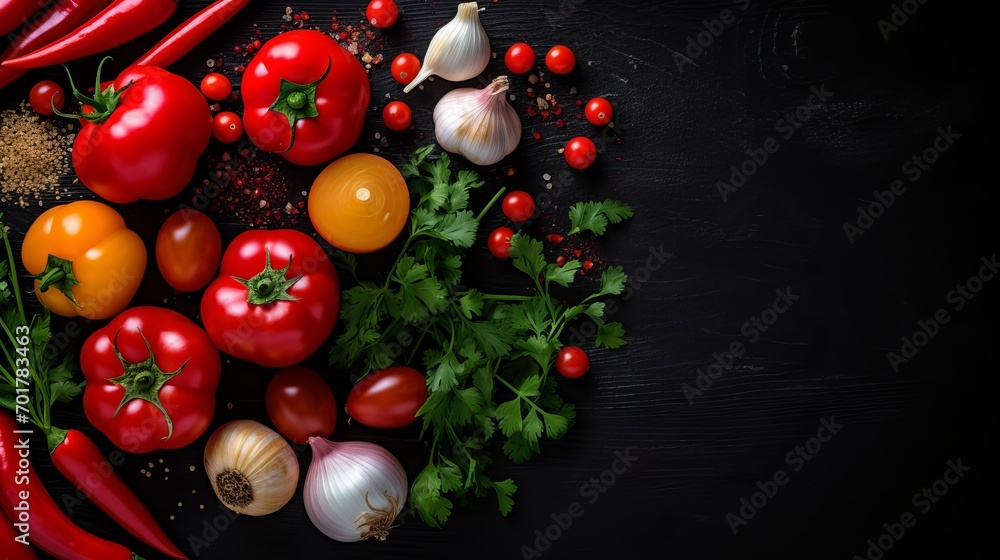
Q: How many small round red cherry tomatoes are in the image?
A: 13